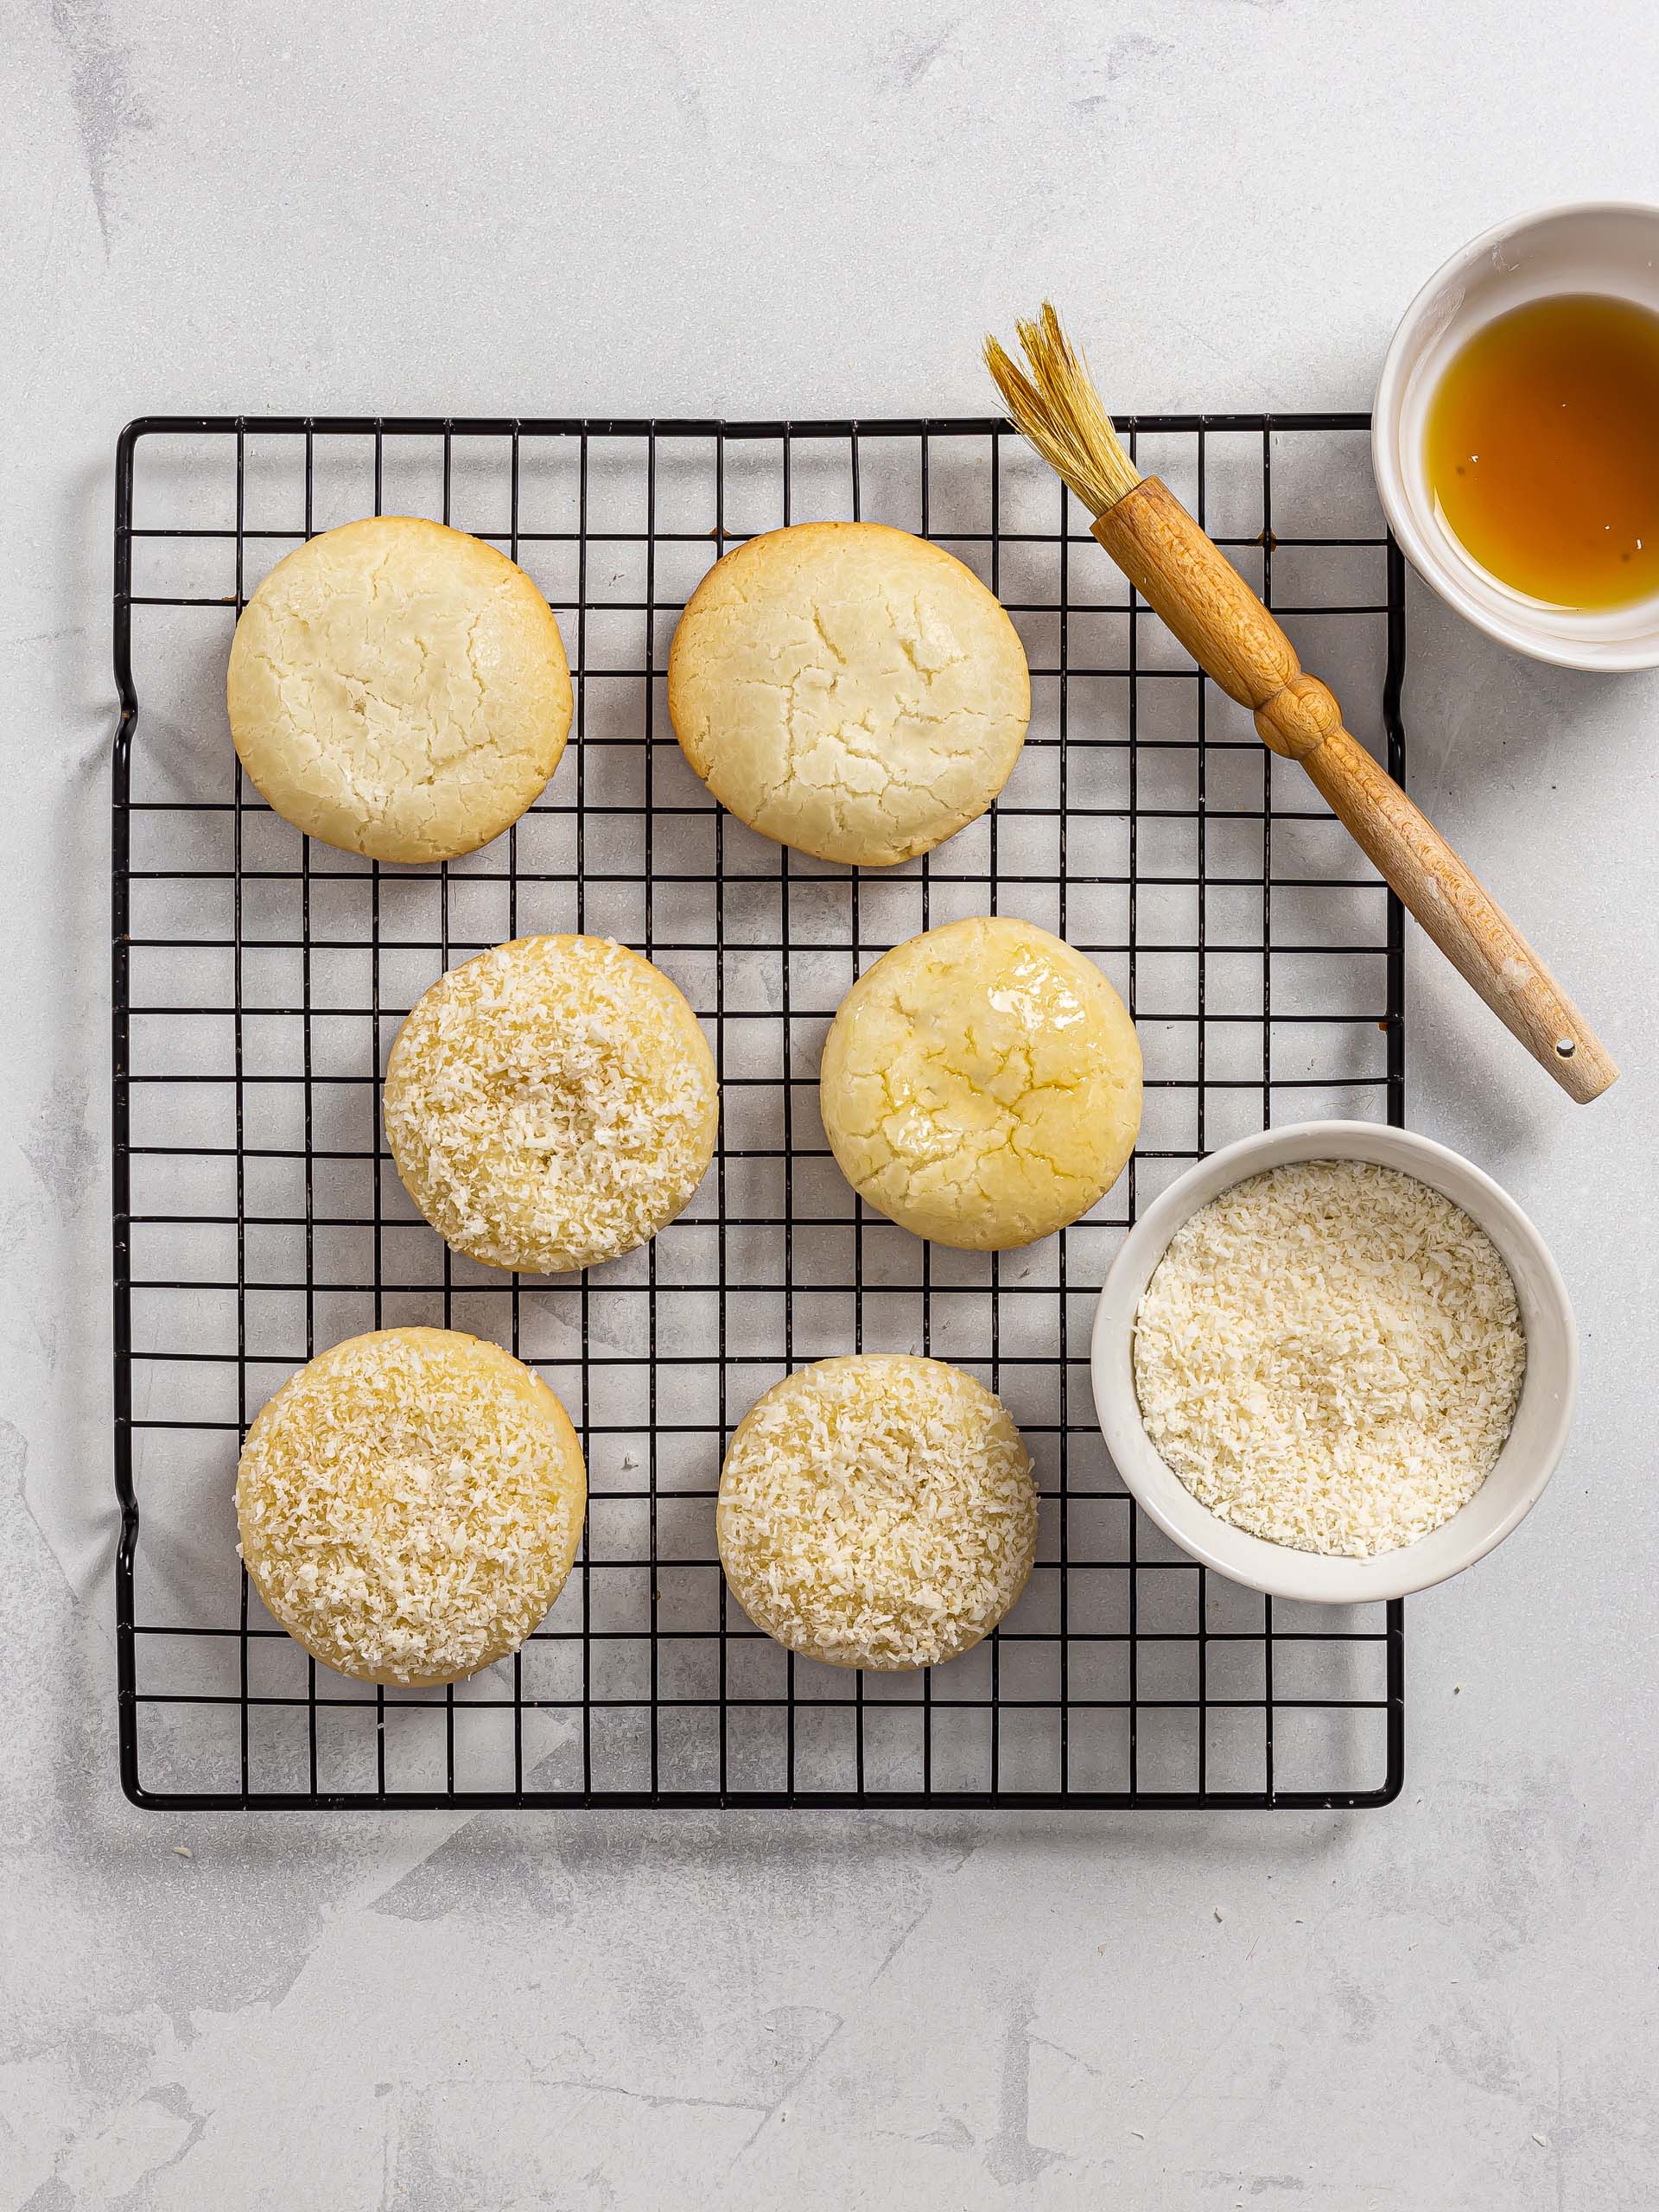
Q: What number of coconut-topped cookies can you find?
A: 3